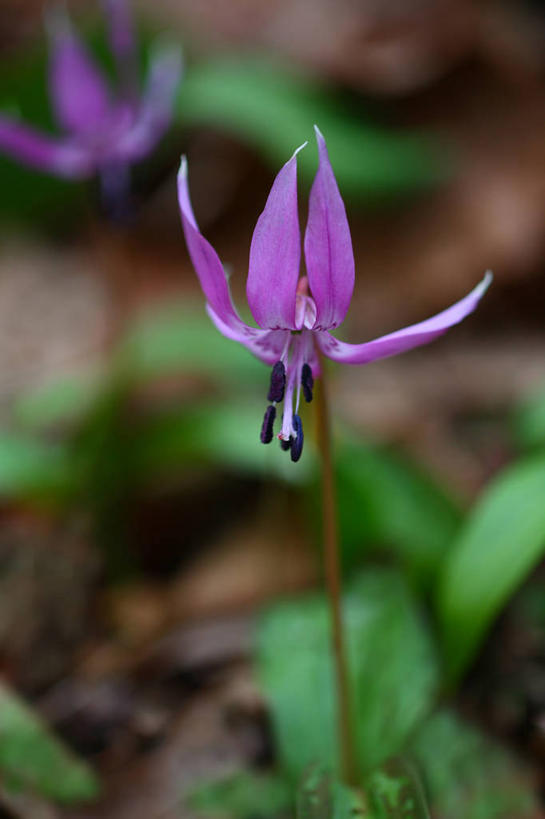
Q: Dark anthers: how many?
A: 5